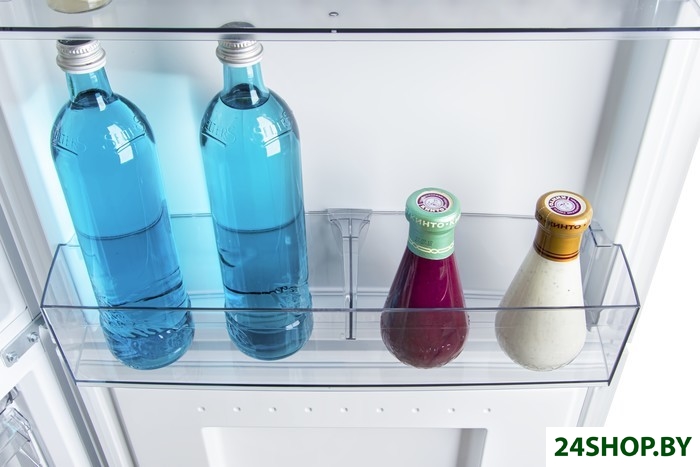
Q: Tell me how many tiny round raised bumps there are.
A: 9